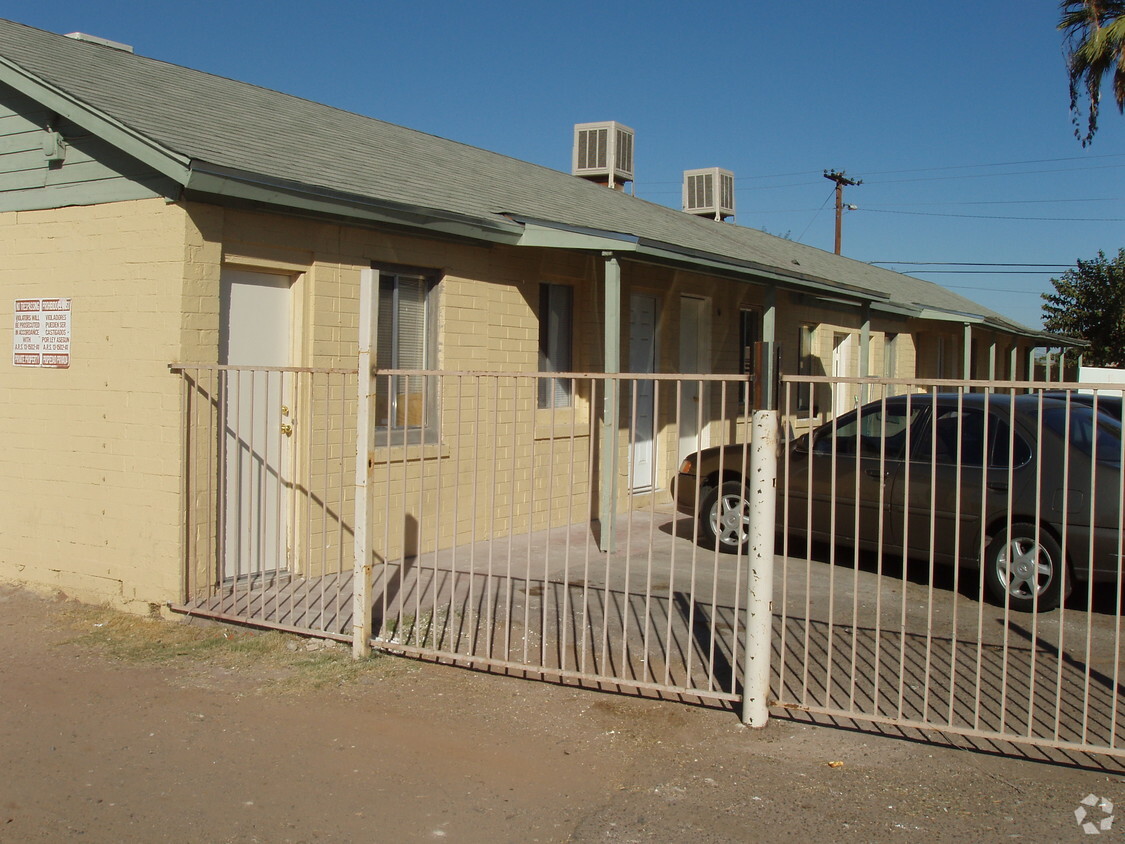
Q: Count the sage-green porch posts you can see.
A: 10